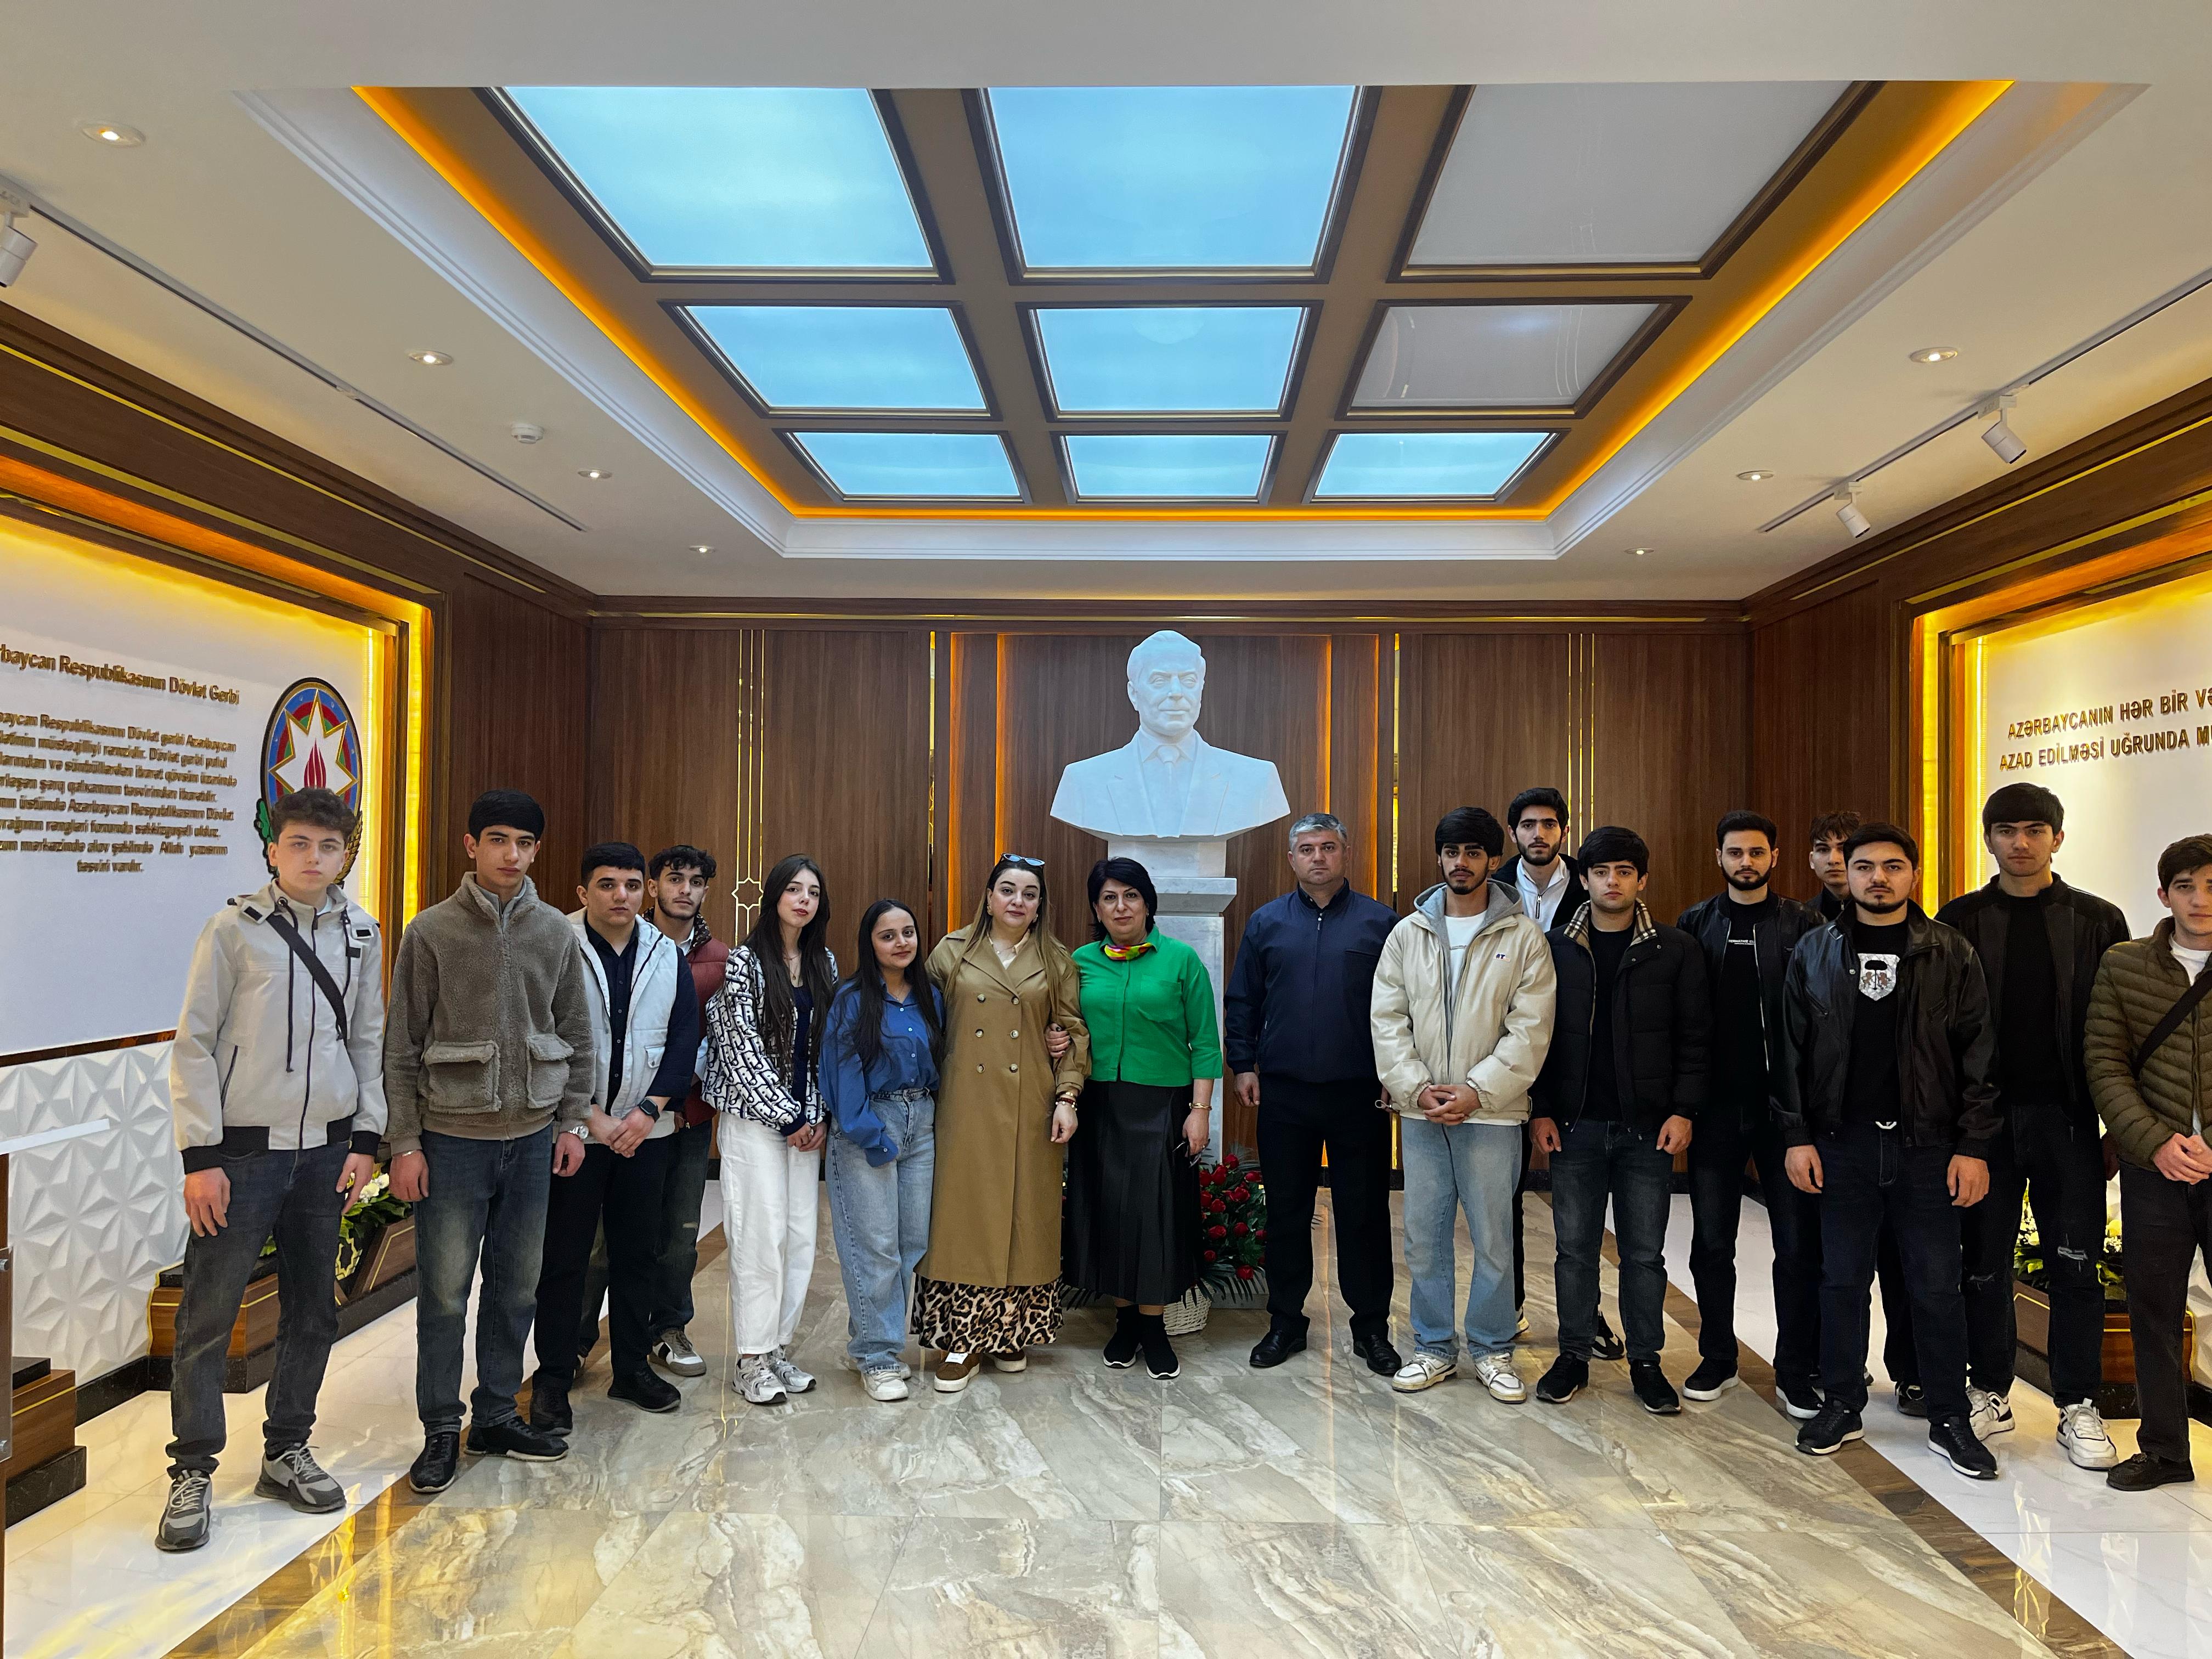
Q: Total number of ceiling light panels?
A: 9